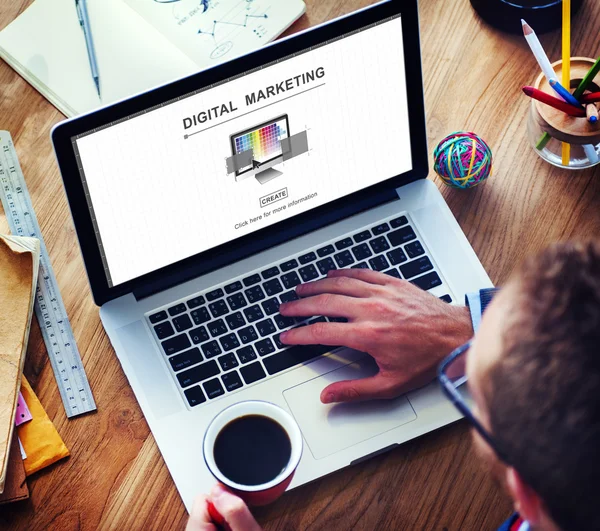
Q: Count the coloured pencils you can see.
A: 7